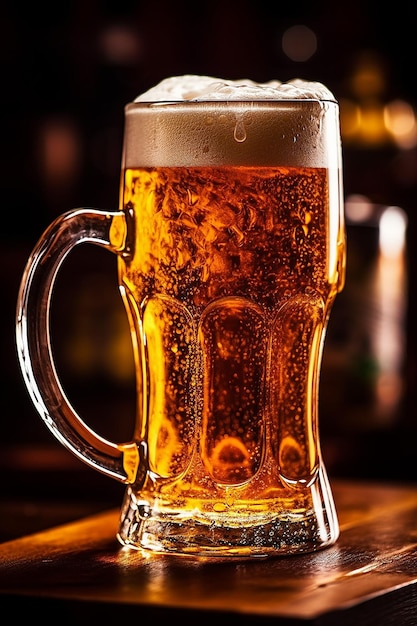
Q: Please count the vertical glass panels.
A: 3